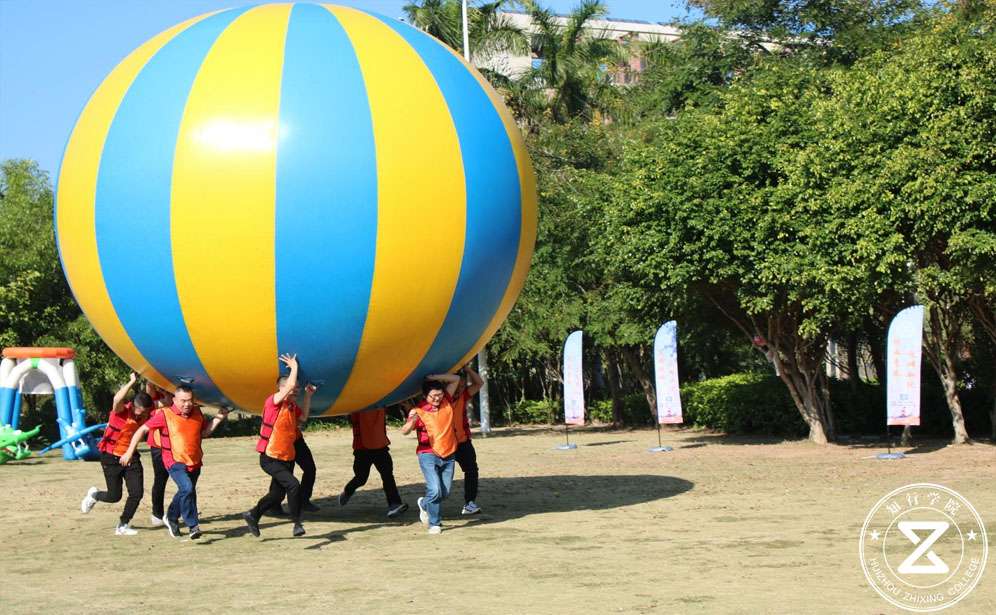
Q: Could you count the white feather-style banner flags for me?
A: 3